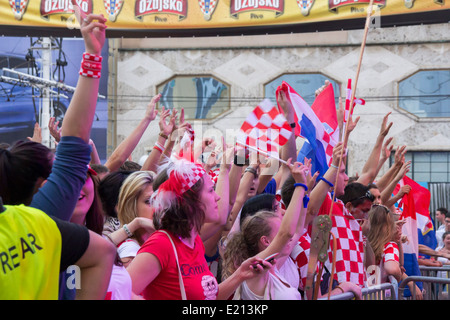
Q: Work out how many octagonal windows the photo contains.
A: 3